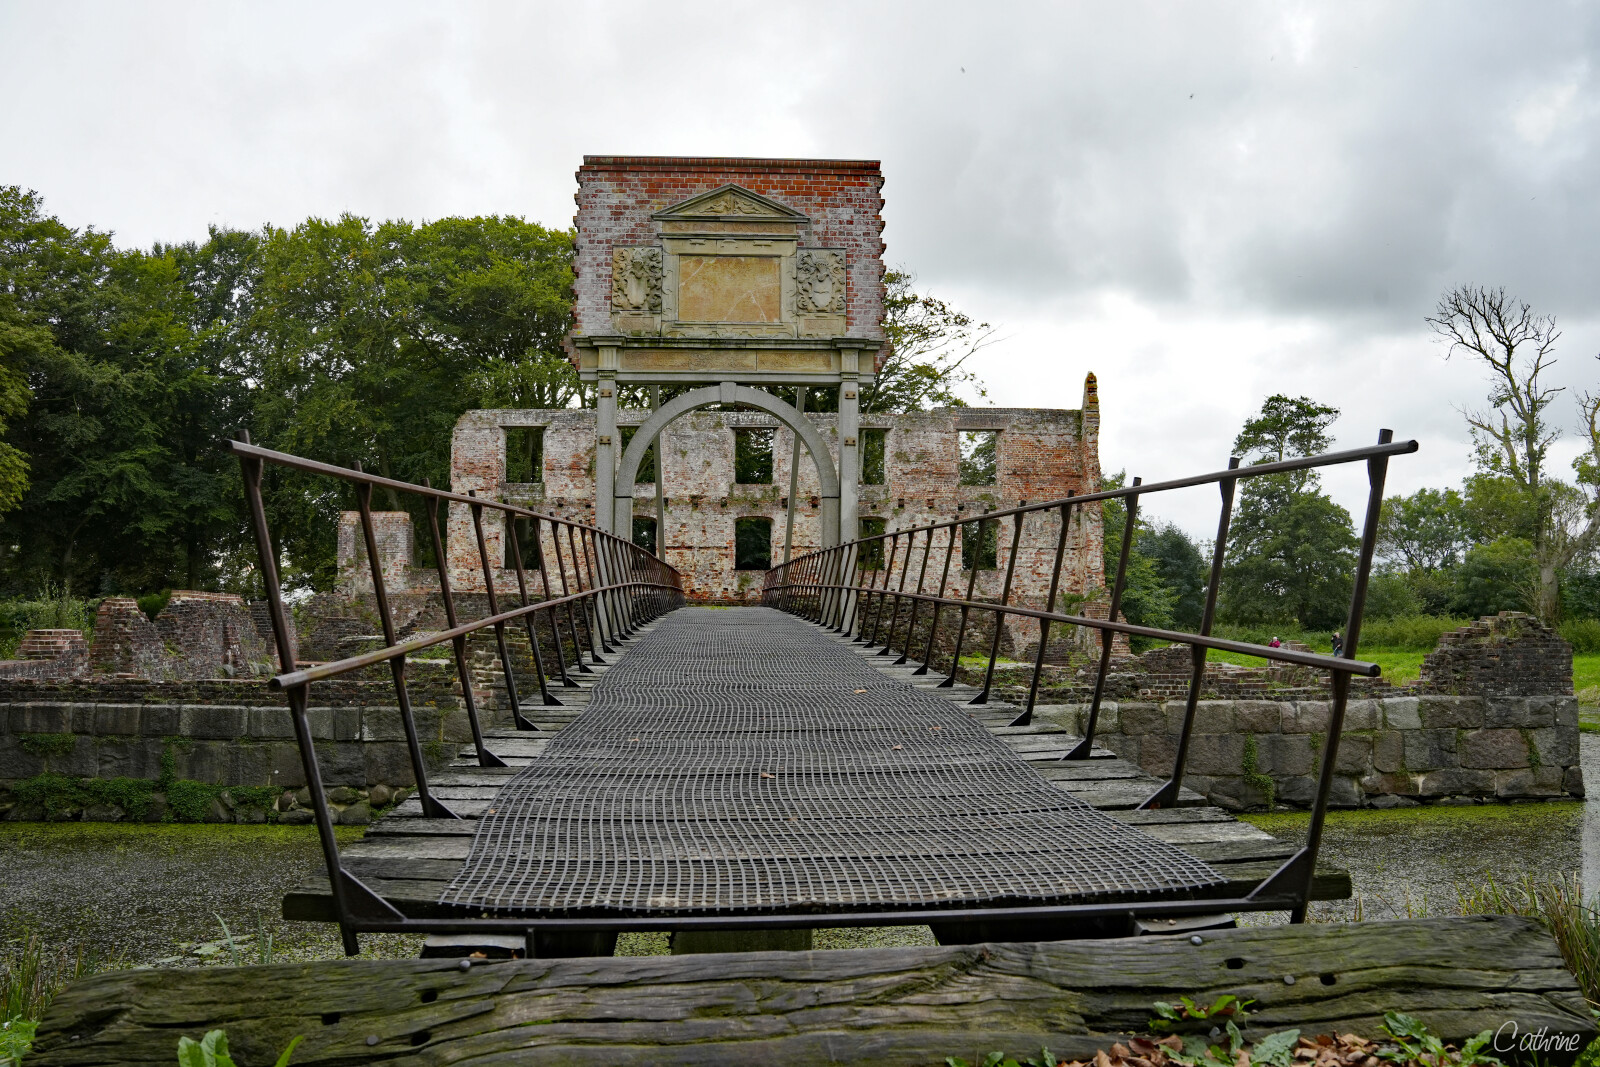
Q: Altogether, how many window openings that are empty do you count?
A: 10